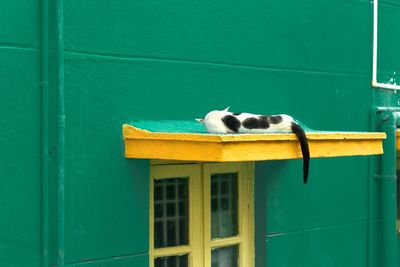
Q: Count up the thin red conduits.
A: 0